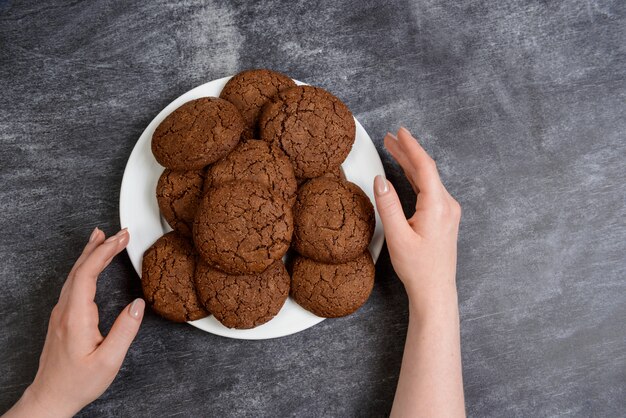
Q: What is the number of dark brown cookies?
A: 11